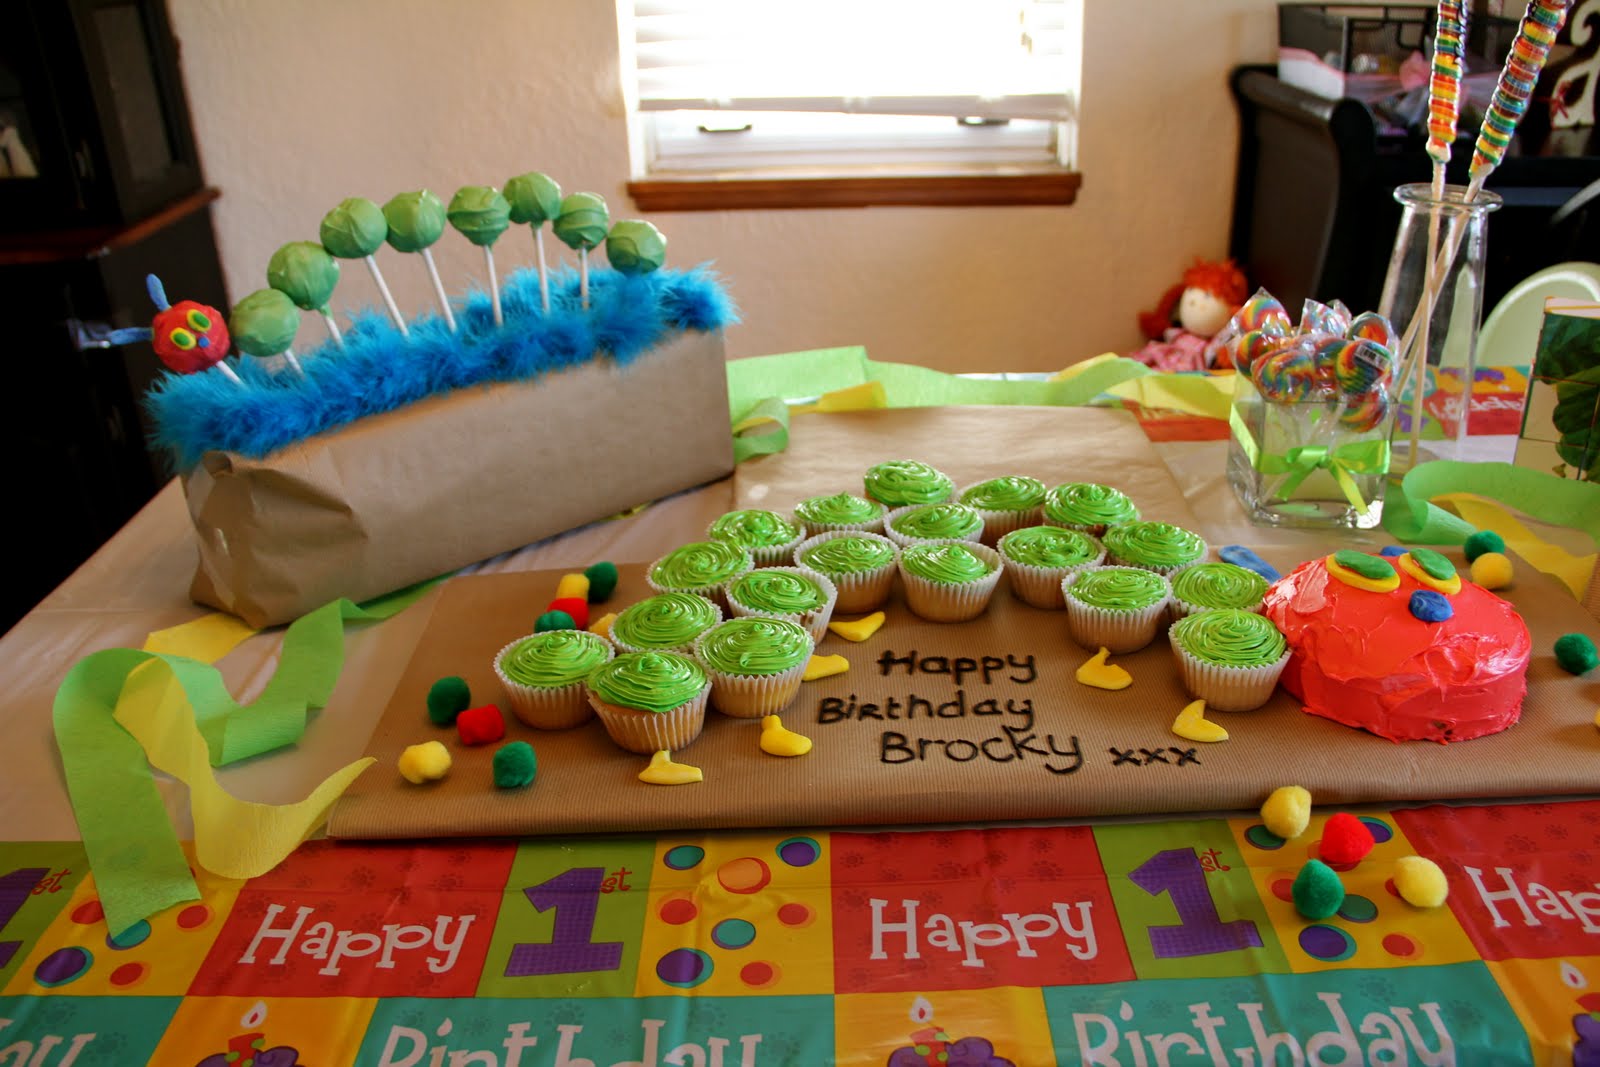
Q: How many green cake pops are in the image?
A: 8